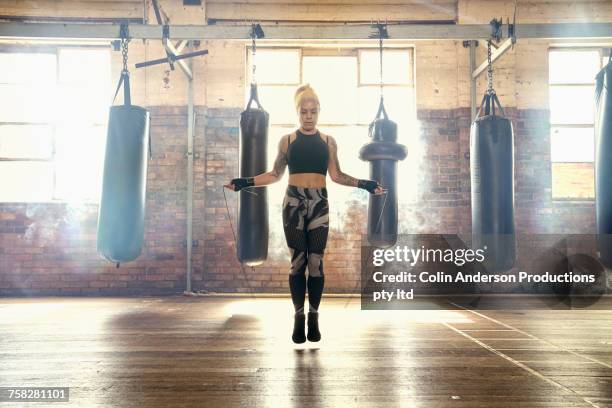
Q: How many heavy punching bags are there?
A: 5